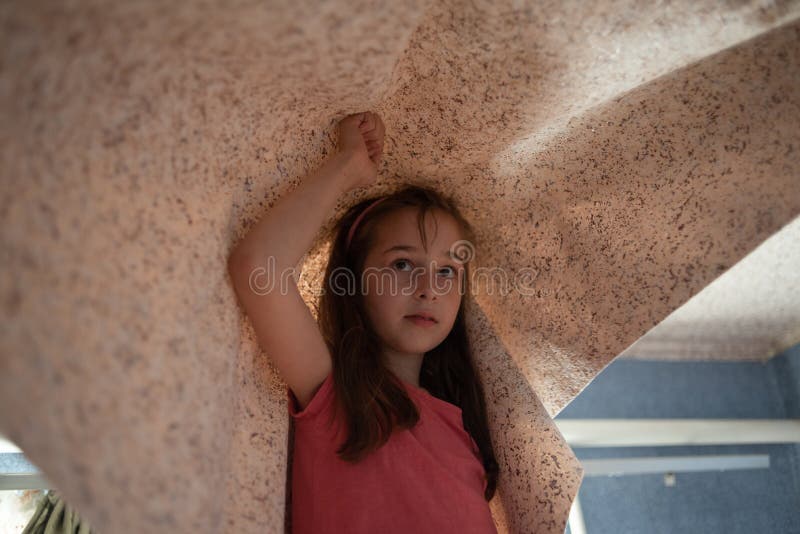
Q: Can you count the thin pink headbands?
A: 1